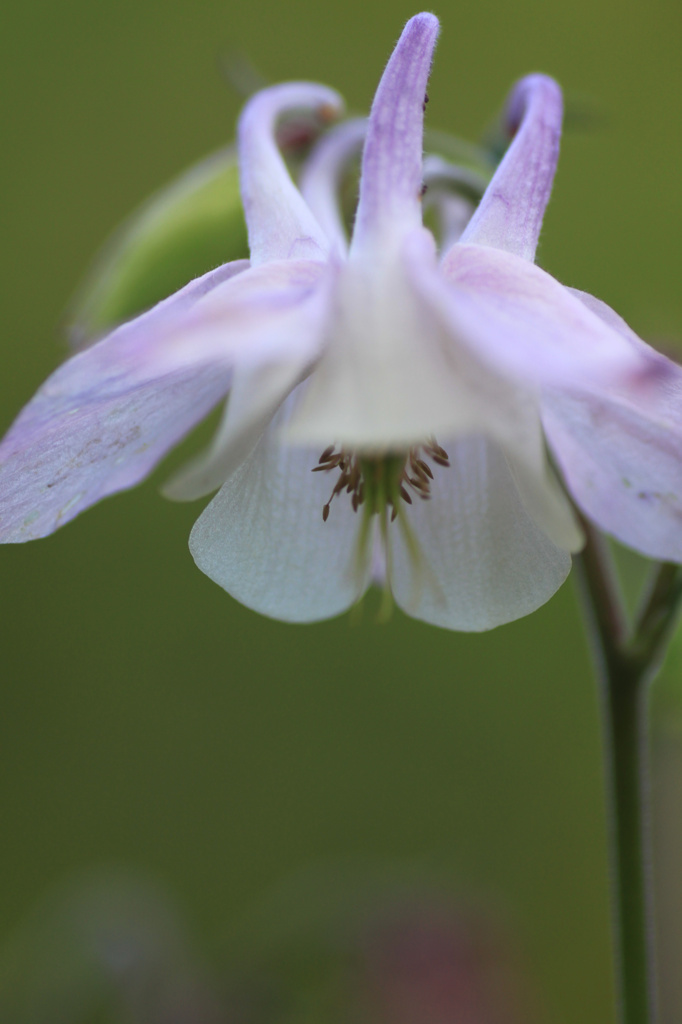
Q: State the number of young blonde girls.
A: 0